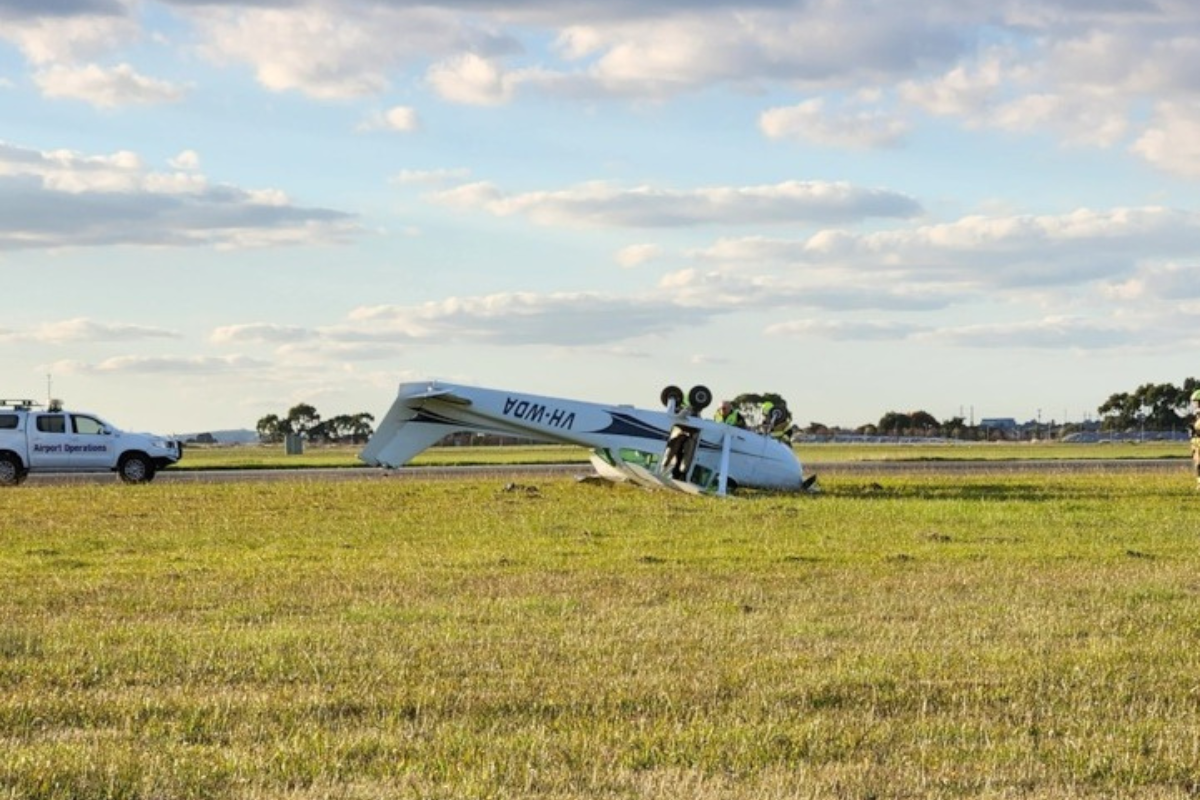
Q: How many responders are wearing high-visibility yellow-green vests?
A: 2